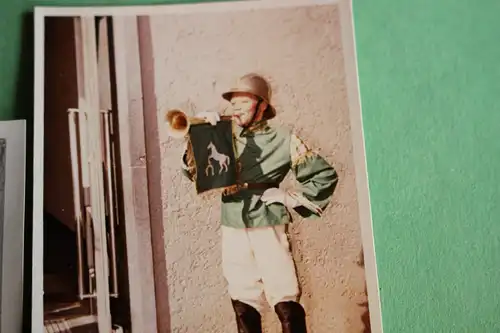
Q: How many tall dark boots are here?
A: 2